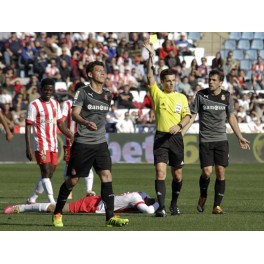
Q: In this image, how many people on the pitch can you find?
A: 6